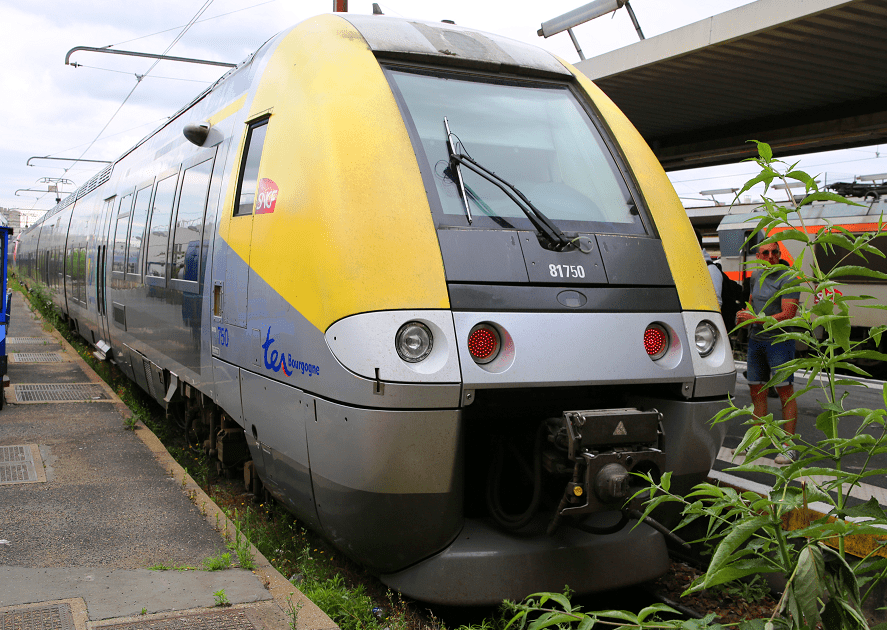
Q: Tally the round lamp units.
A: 4